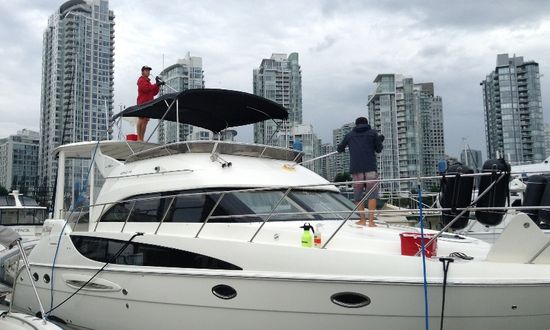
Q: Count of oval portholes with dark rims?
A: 2